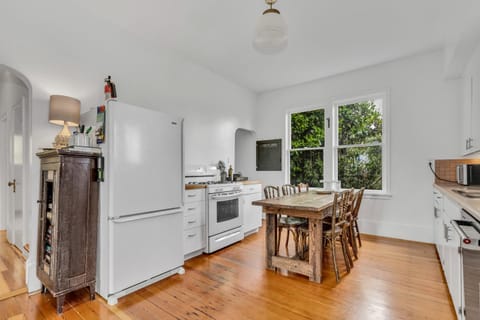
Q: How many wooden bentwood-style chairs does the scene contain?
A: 6